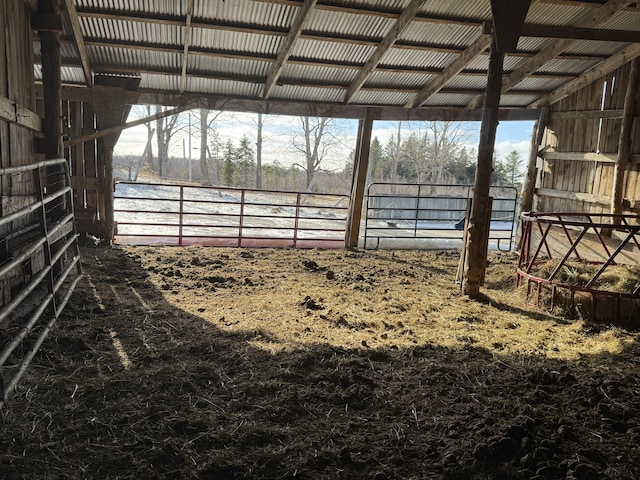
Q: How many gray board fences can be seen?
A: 1